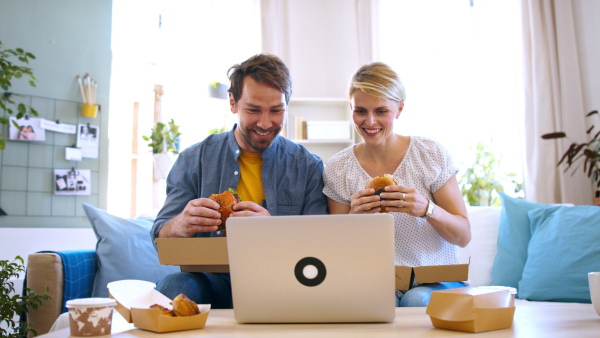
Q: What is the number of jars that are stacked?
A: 0